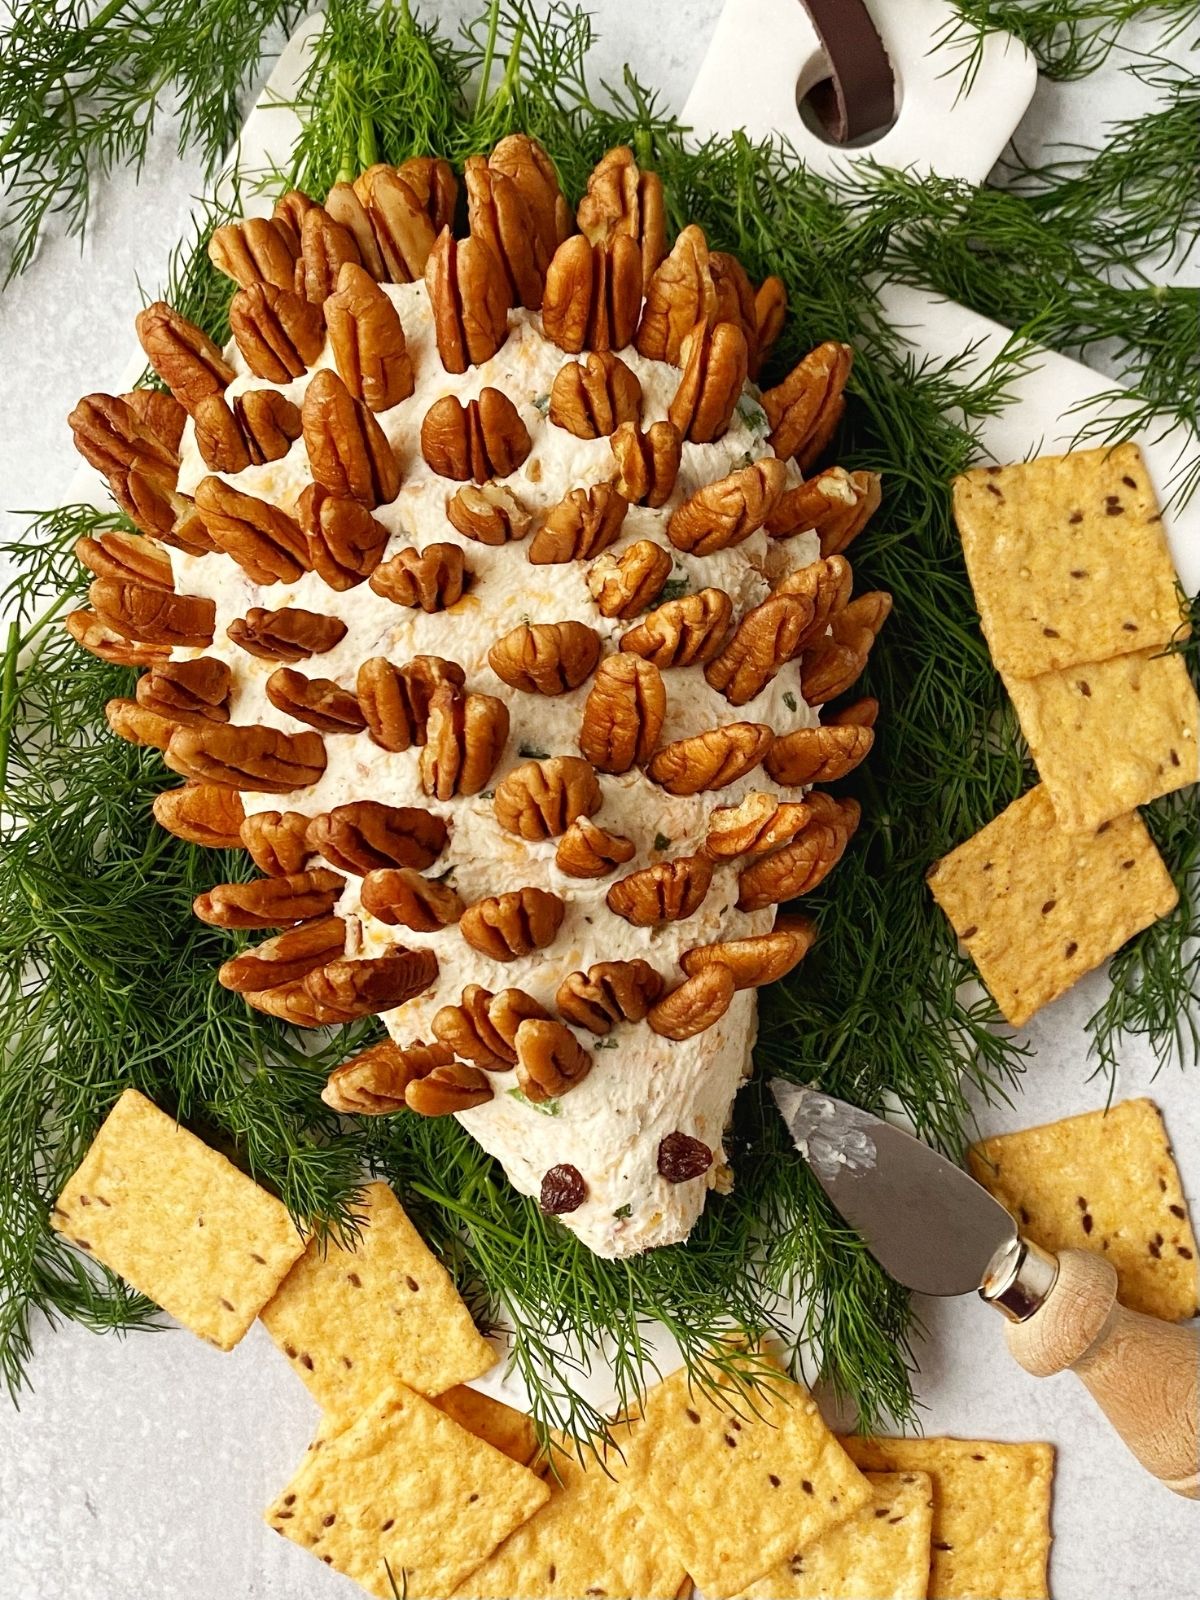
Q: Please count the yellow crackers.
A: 12